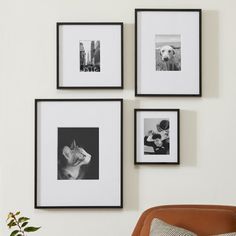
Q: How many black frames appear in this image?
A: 4